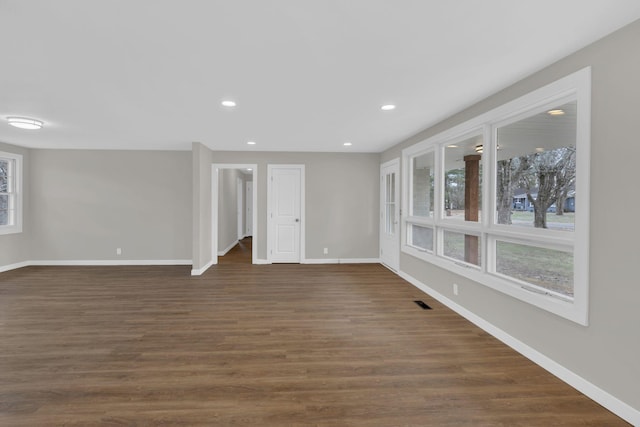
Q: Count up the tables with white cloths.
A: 0